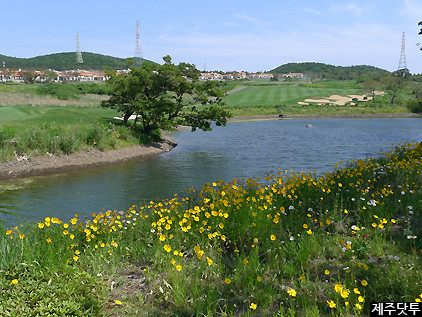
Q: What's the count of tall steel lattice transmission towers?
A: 3